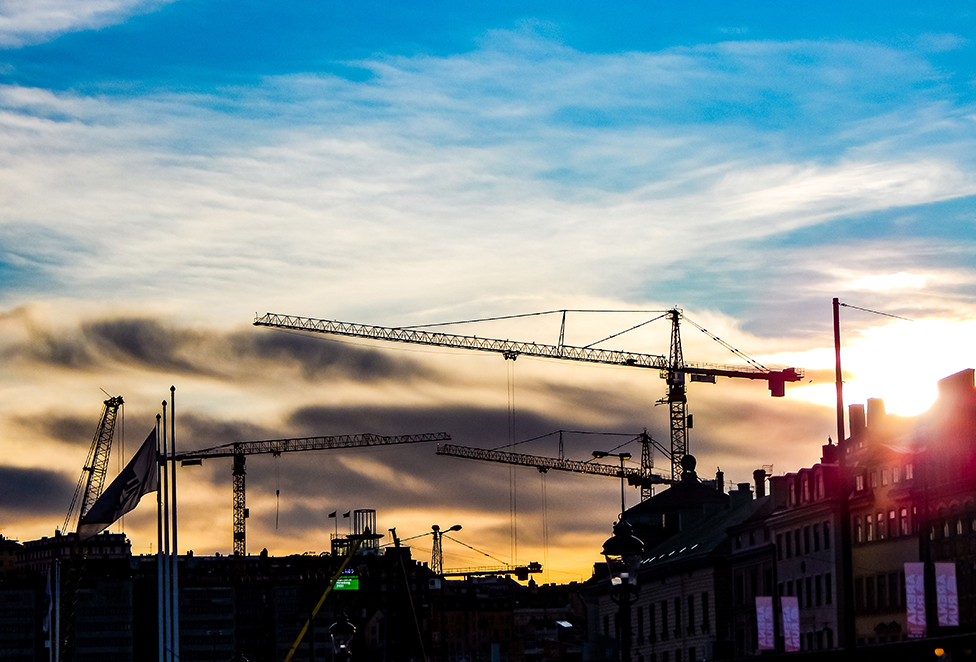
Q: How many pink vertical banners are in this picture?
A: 4